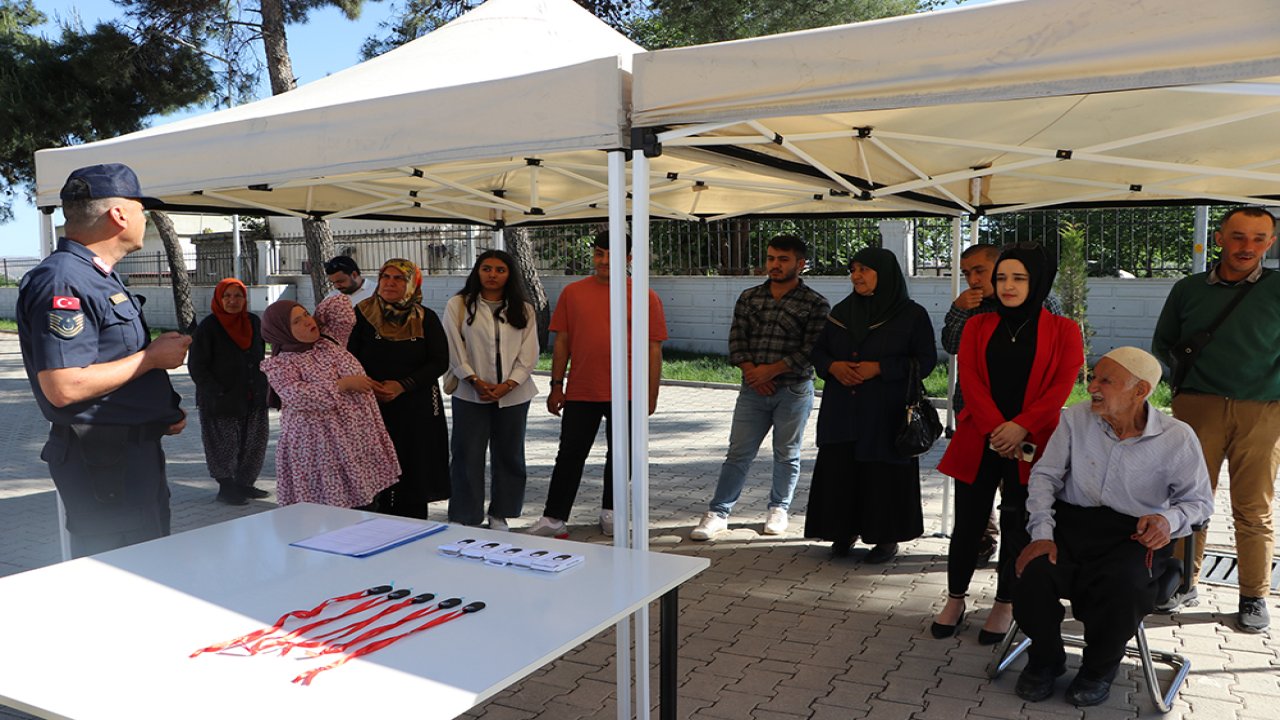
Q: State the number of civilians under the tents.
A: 12